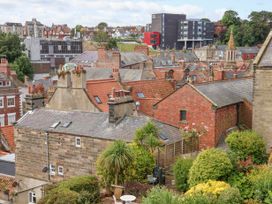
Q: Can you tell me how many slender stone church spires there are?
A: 1